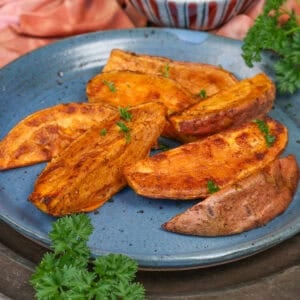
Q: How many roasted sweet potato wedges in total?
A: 7